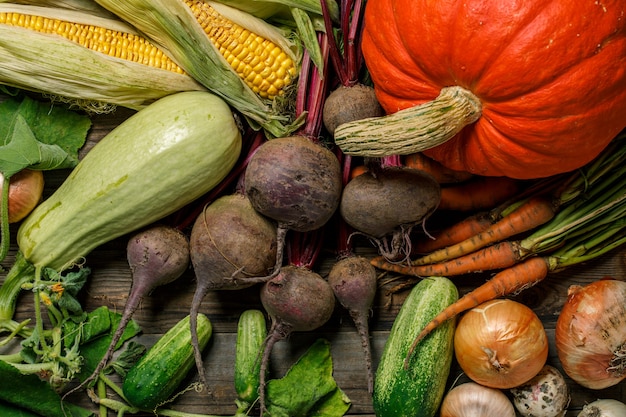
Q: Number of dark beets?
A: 7